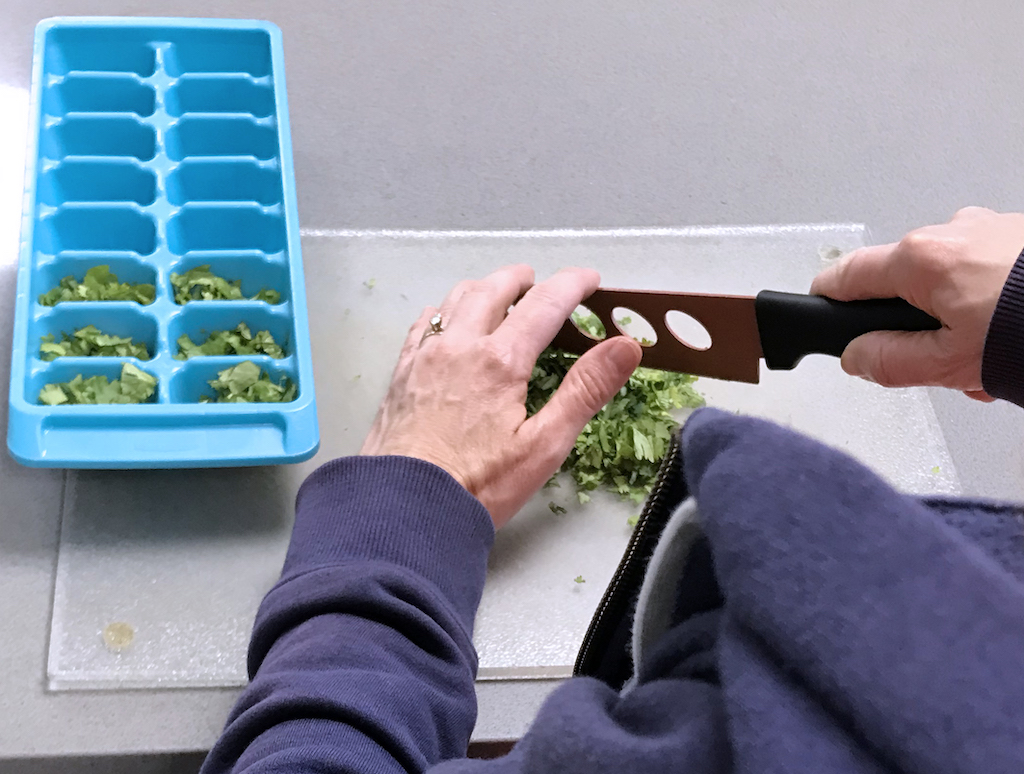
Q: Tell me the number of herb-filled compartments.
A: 6